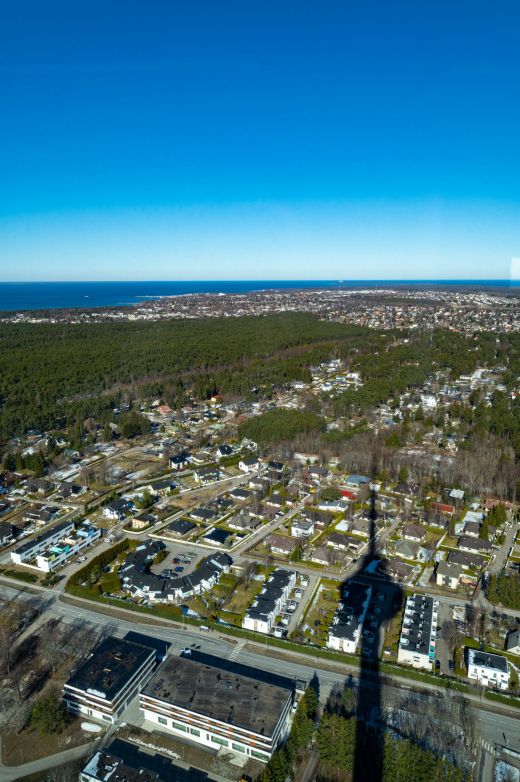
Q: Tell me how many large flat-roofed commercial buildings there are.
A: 2